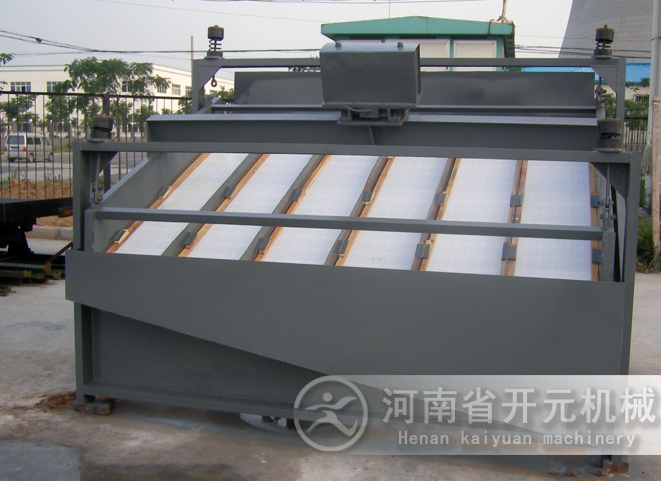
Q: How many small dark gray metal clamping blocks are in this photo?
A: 14